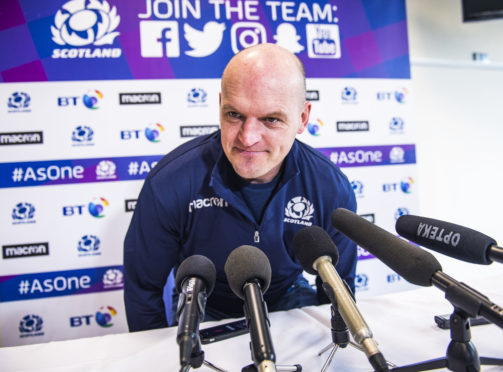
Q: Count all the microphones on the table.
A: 5